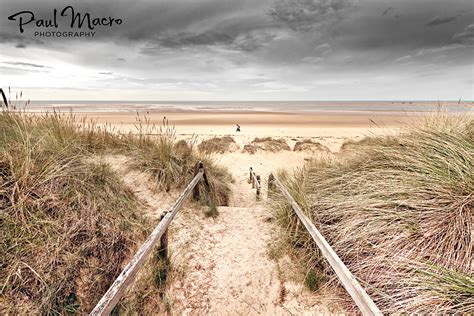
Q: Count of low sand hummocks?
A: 3